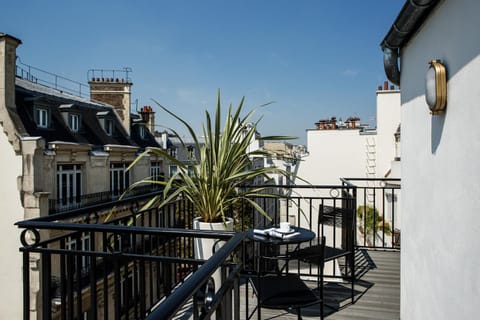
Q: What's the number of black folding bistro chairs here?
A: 2